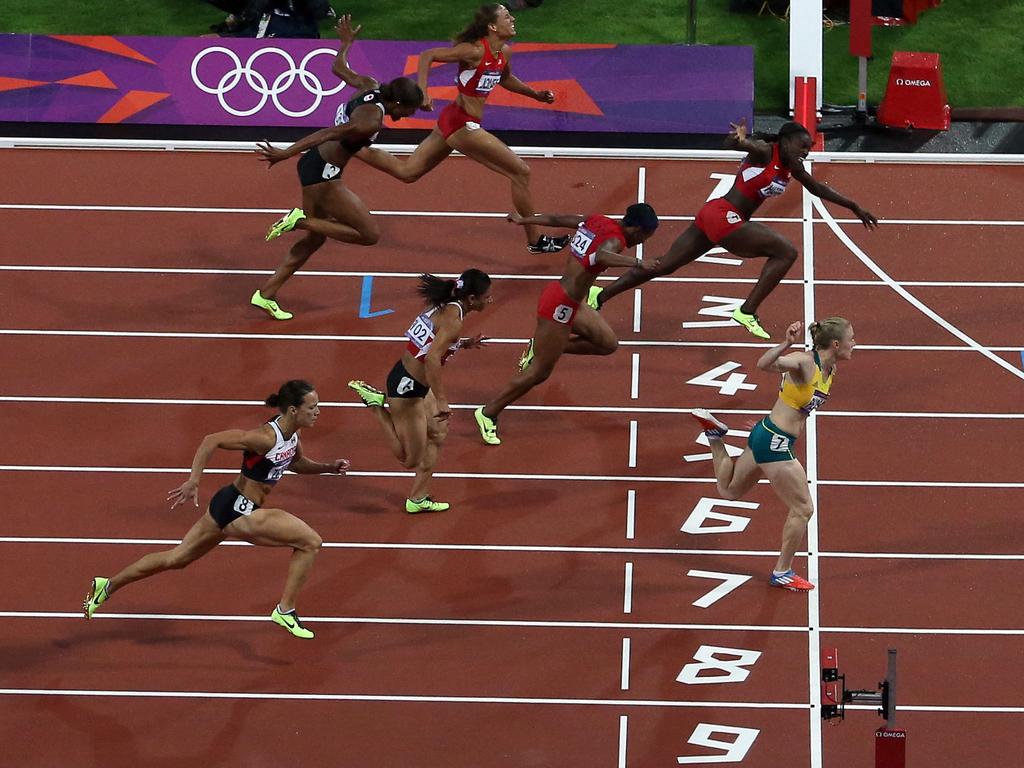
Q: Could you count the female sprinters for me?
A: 7